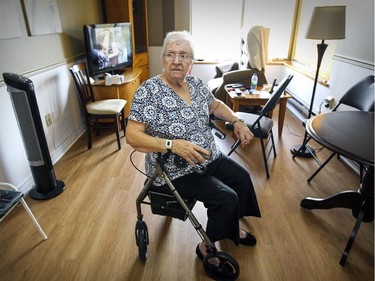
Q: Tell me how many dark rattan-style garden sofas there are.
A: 0